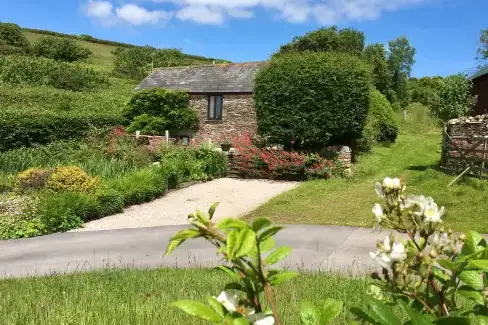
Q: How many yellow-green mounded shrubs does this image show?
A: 2